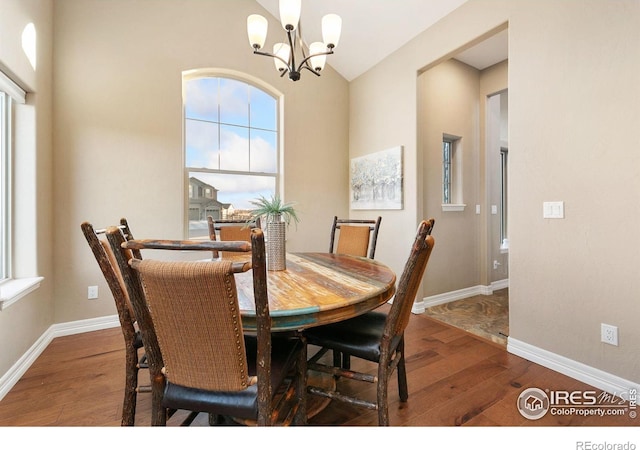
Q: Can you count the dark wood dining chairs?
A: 5